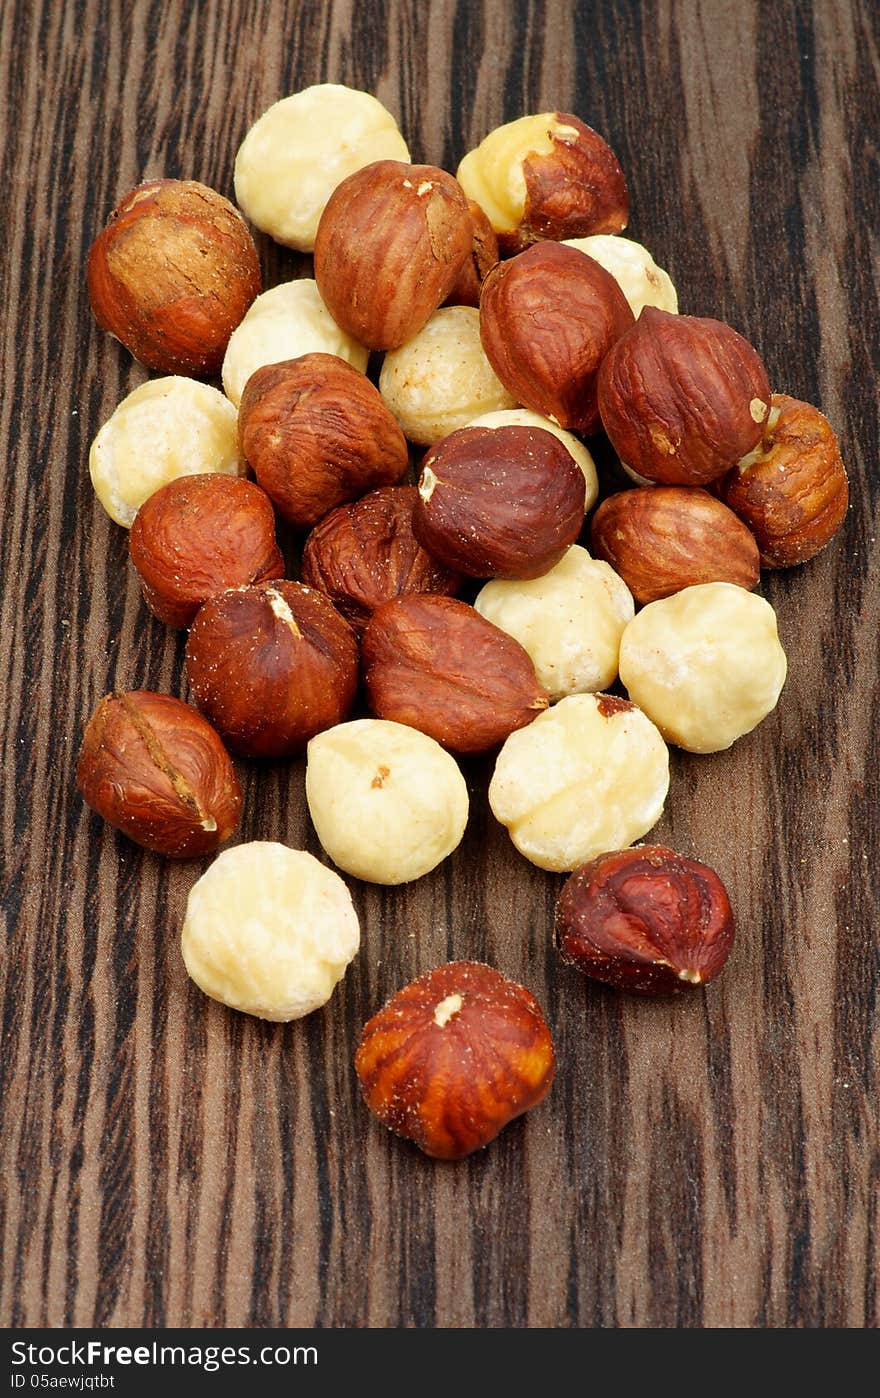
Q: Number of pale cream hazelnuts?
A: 11